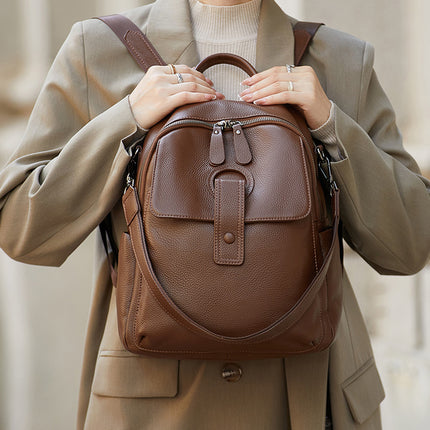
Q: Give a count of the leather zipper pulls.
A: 2